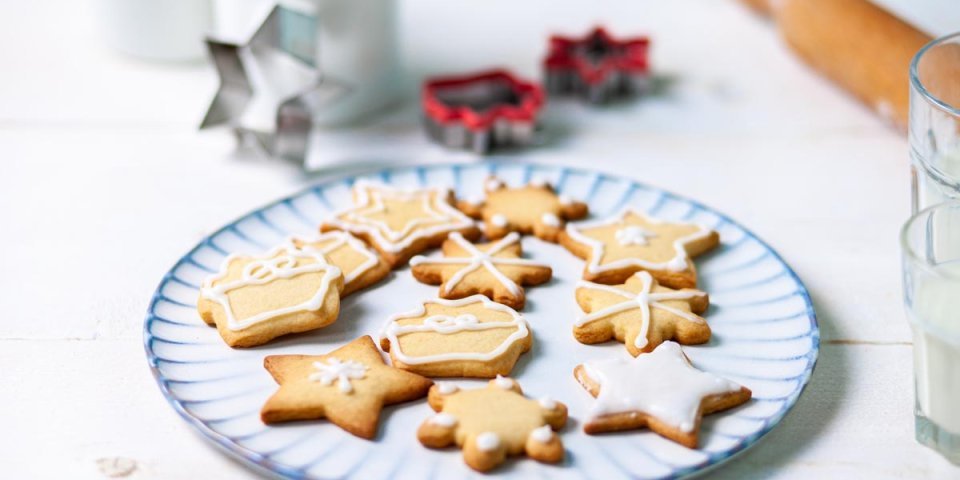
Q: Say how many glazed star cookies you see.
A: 1